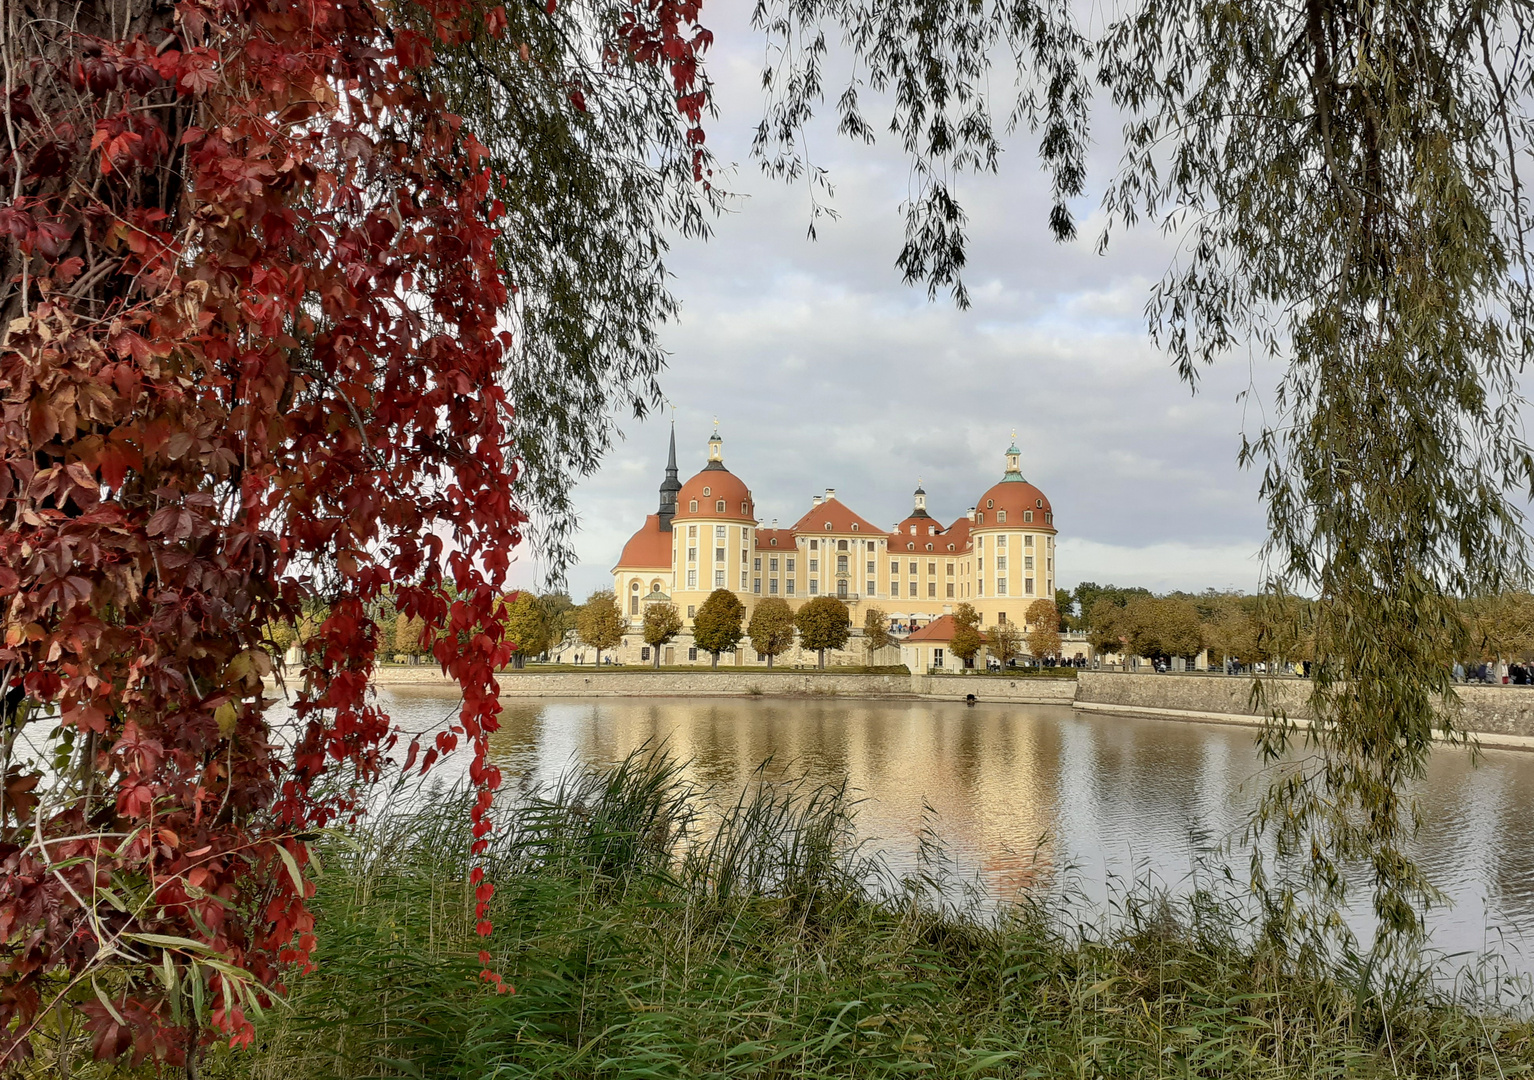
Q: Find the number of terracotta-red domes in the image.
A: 3